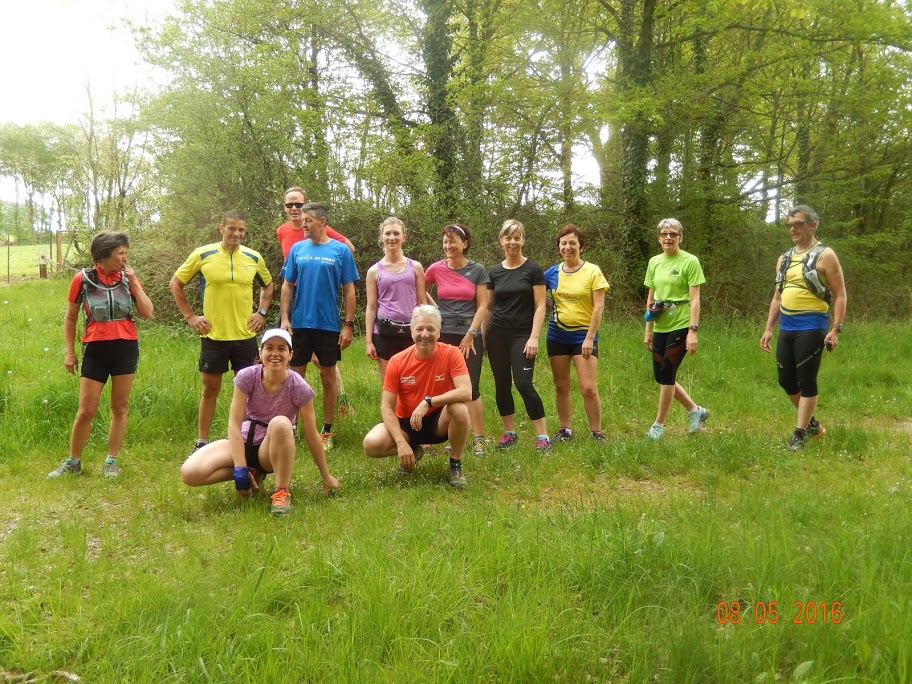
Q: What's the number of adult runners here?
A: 12